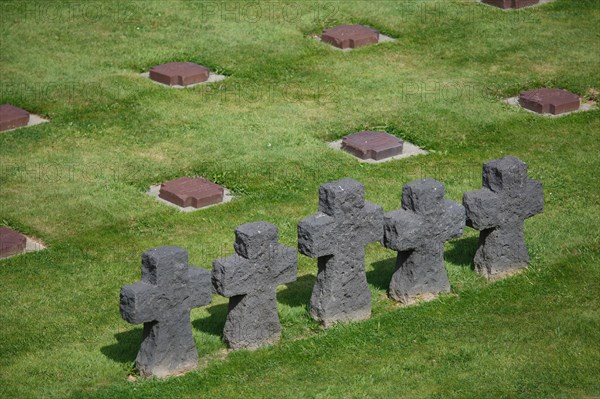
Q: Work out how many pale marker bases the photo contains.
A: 8